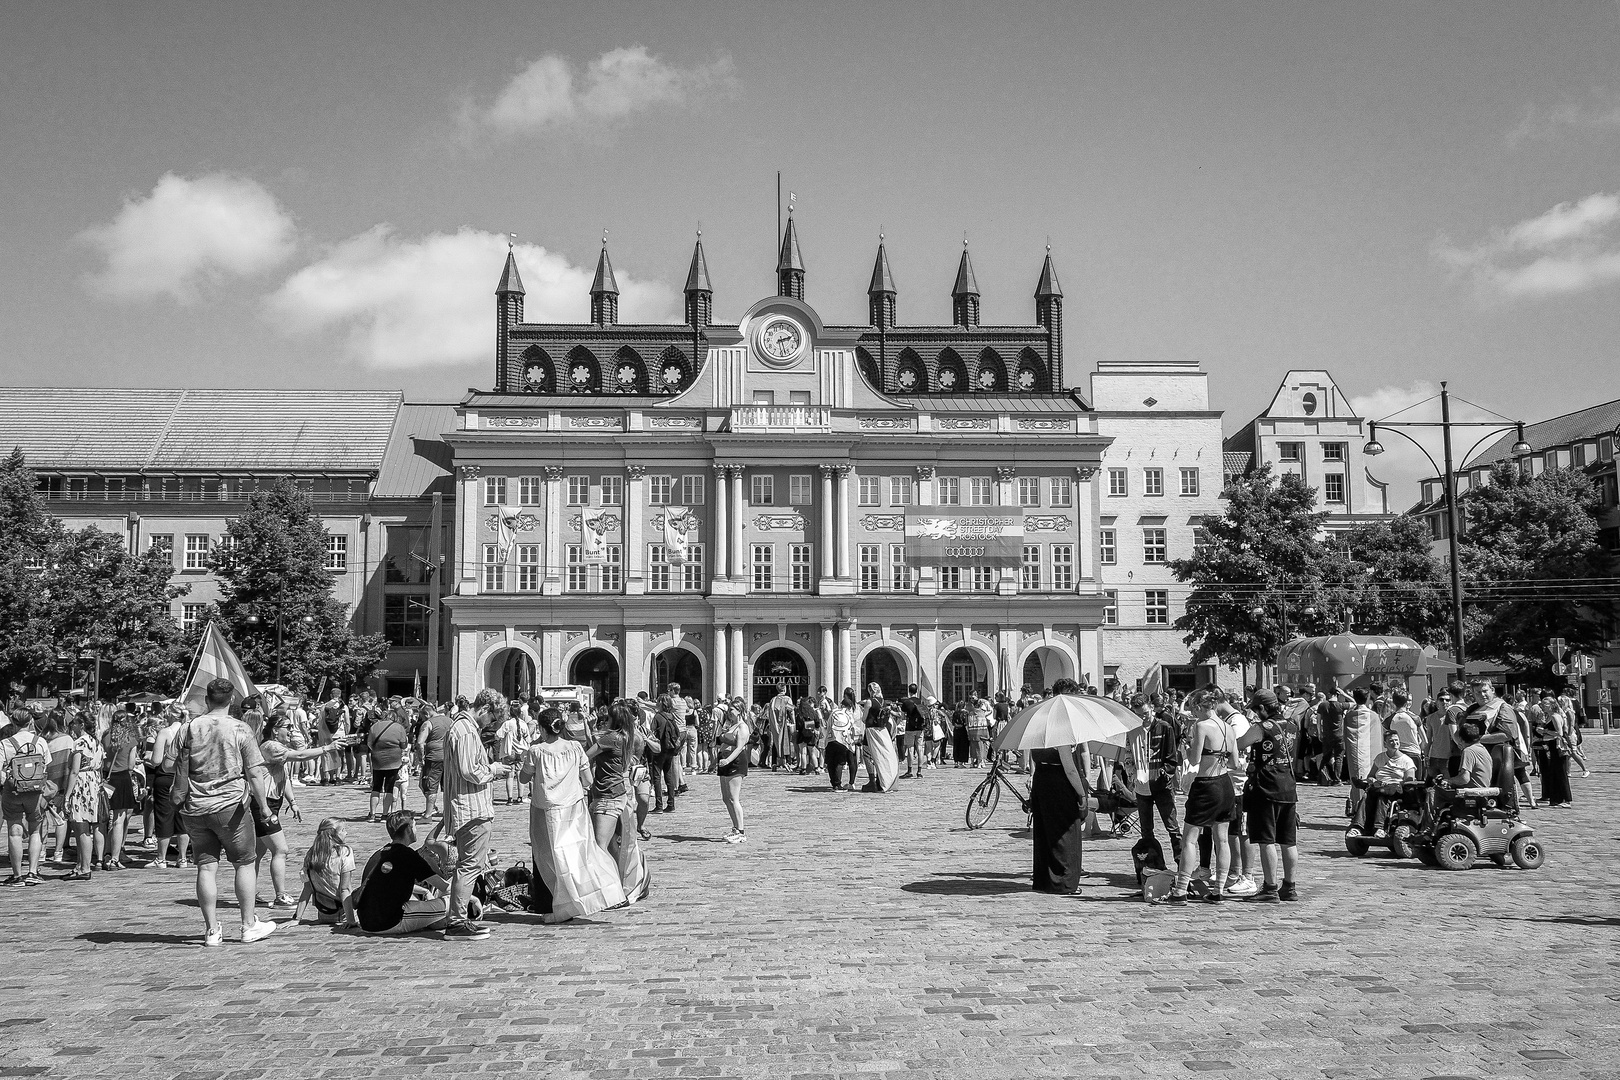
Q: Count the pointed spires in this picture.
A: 7